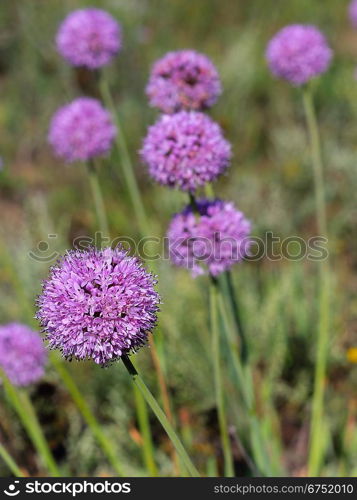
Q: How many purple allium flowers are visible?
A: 8